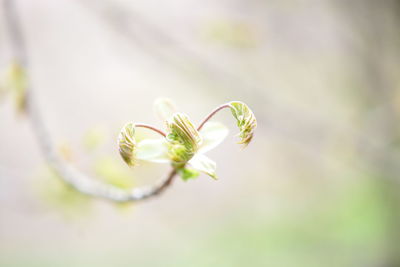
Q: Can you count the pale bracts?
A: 4